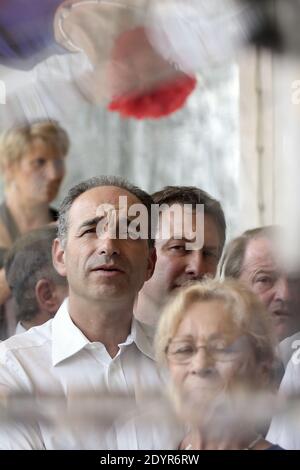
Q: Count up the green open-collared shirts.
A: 0